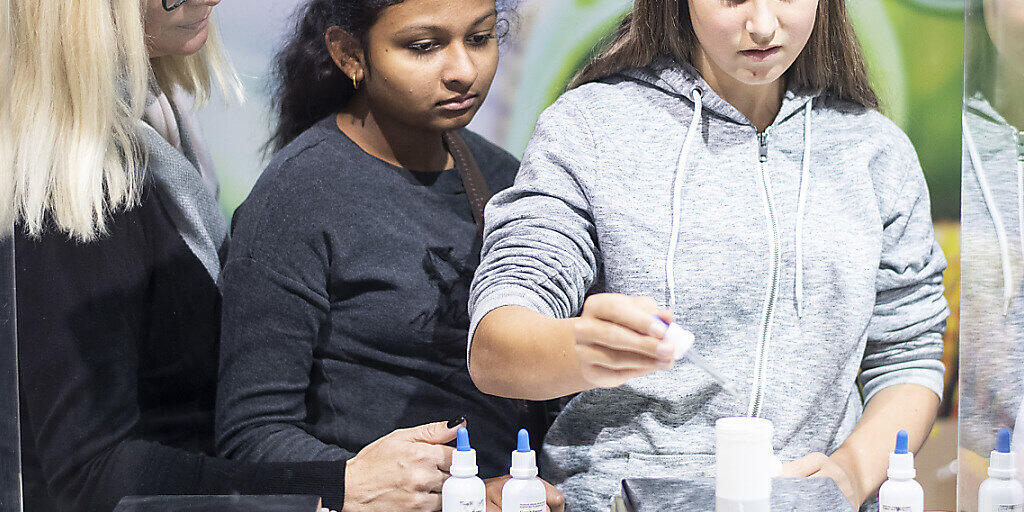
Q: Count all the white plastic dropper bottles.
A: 4